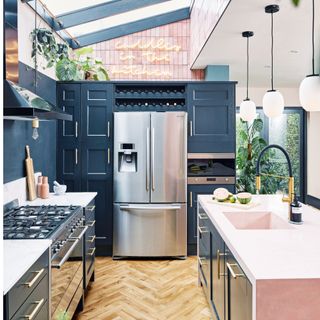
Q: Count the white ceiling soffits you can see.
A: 1